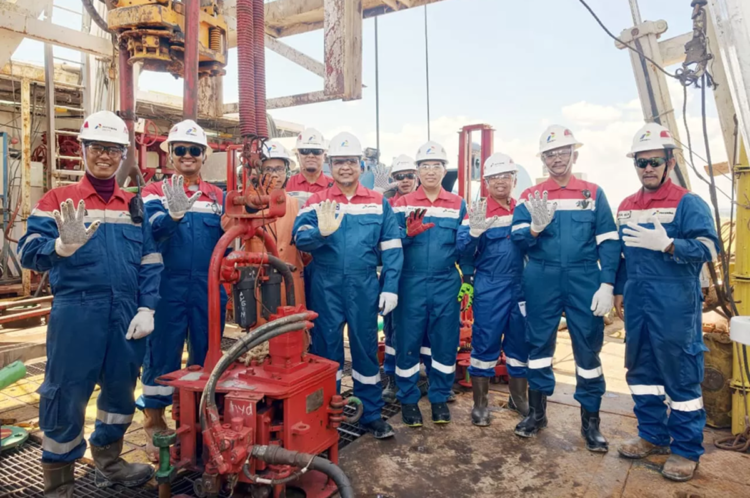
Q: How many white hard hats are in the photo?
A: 10